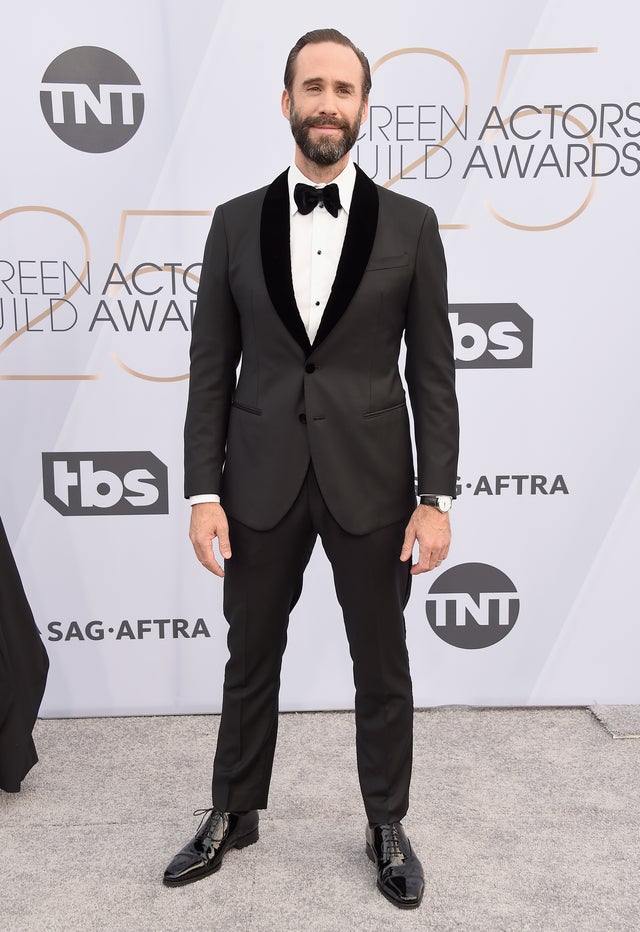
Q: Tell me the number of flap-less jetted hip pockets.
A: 2